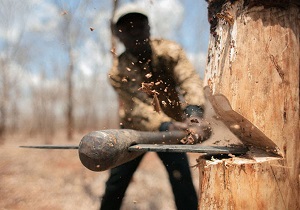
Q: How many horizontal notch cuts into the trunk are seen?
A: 1